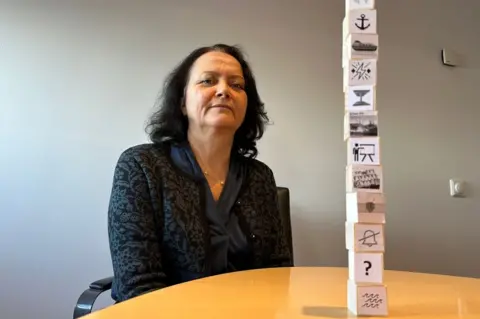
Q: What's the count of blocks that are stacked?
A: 12